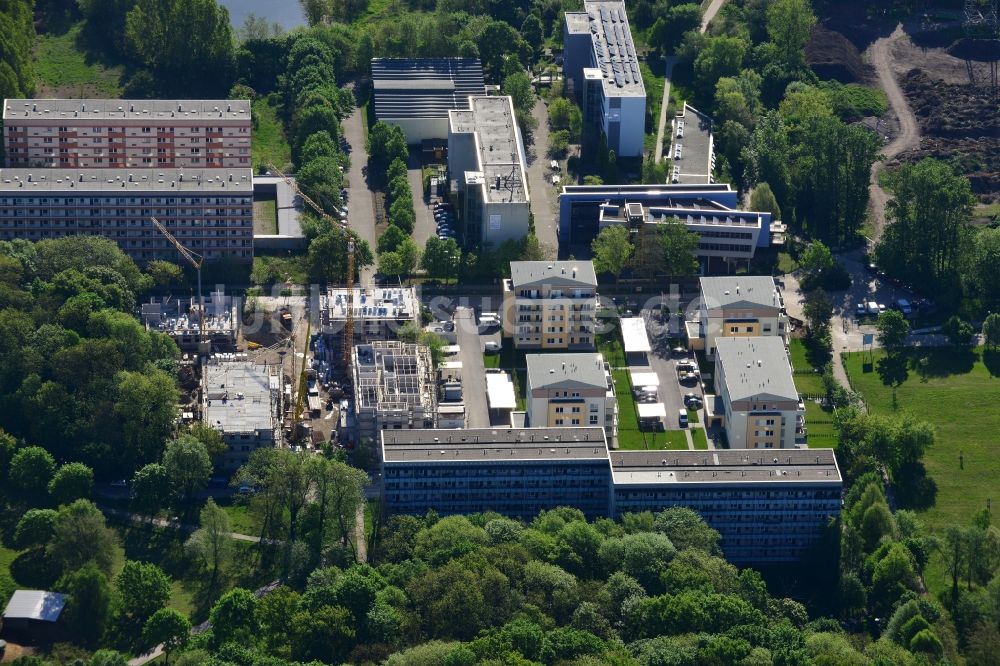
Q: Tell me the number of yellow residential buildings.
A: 4